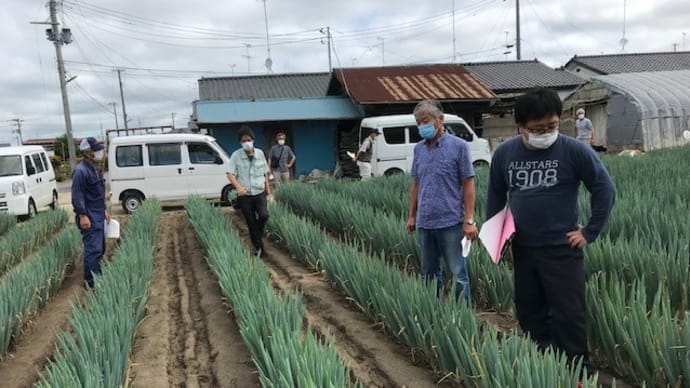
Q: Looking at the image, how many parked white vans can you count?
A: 3